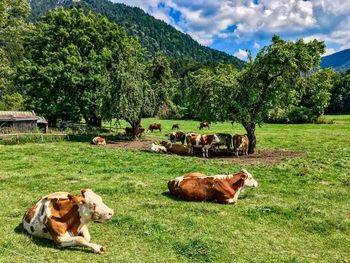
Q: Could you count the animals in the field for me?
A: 13